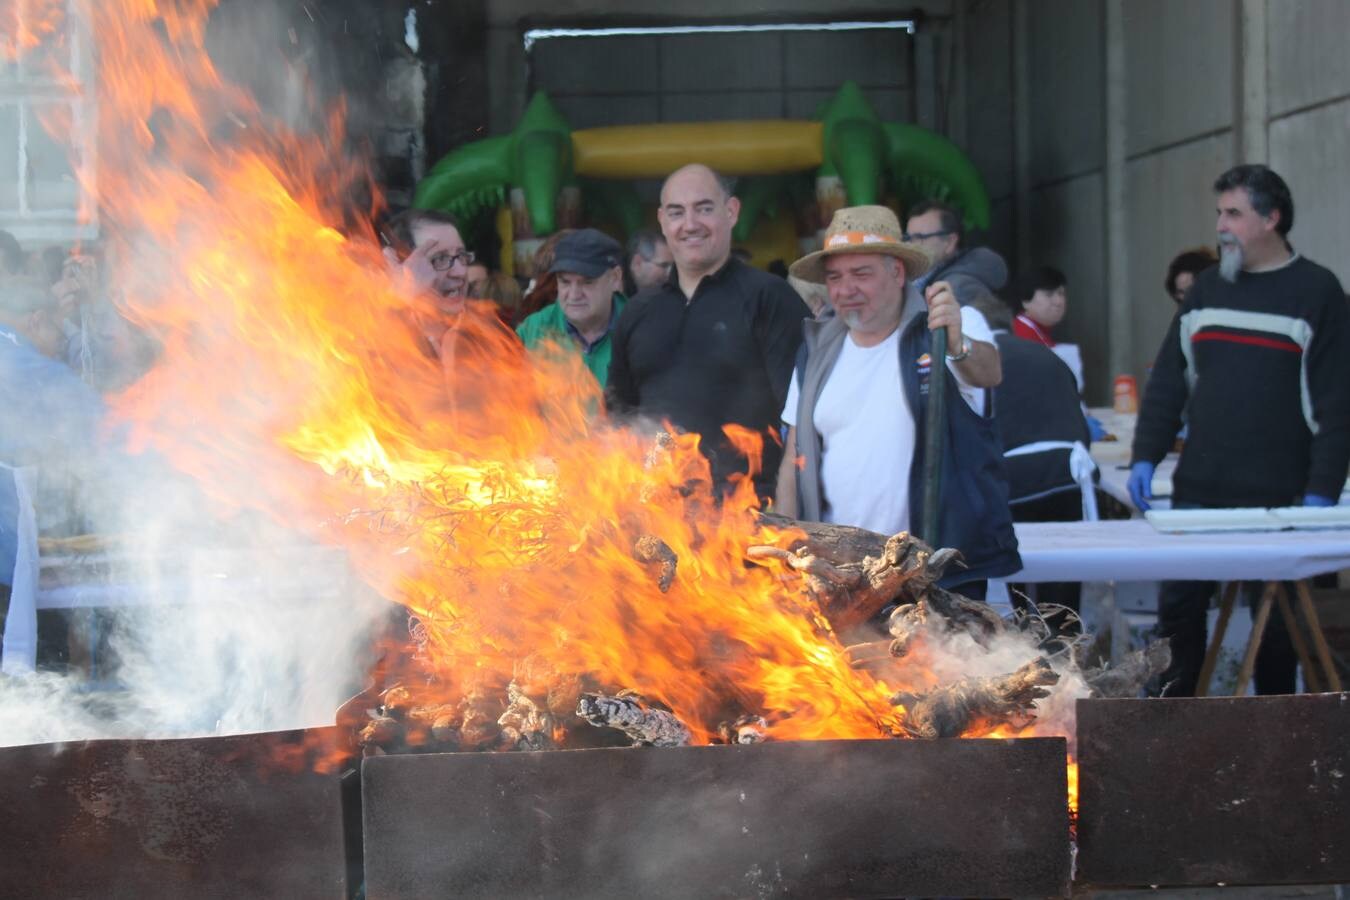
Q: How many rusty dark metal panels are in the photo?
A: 3